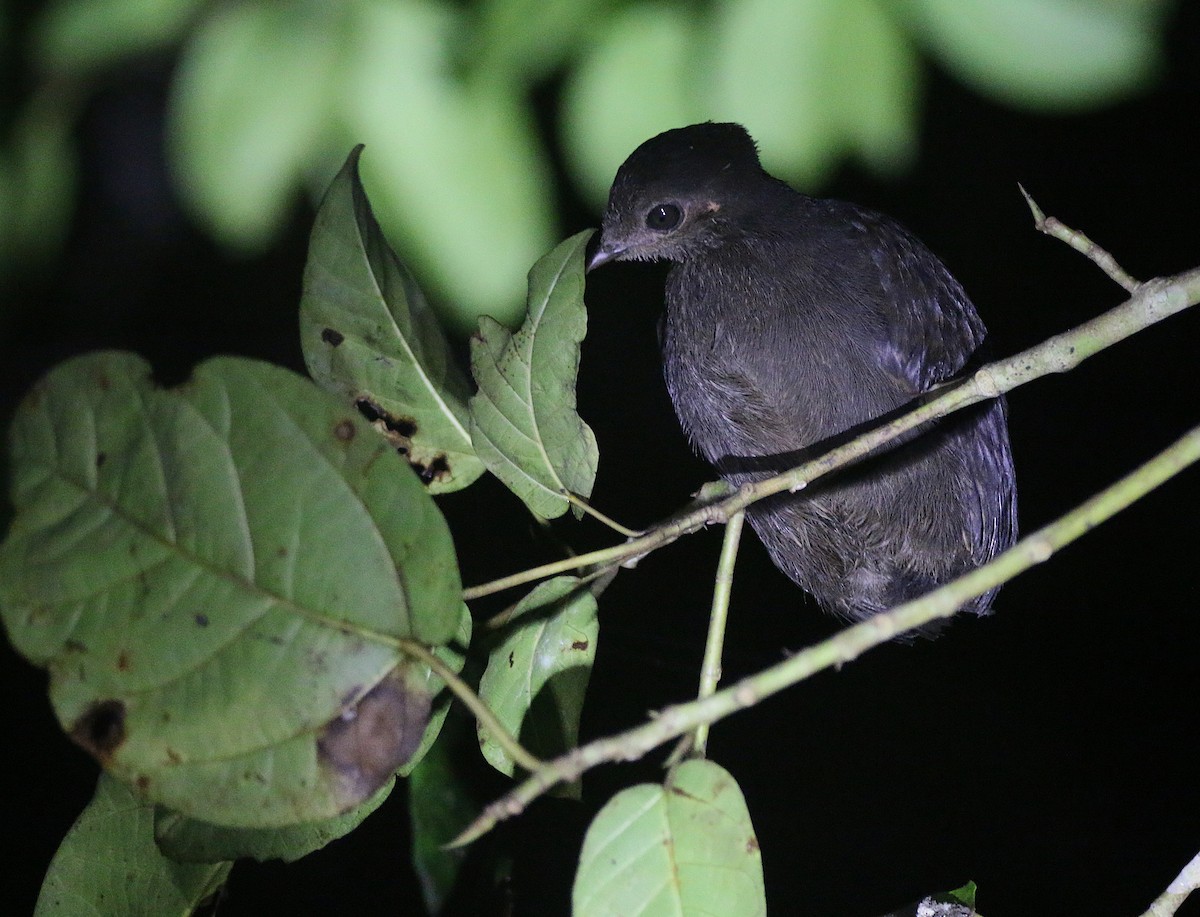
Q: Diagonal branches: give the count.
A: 2